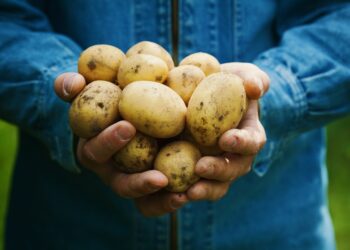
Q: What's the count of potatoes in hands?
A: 10